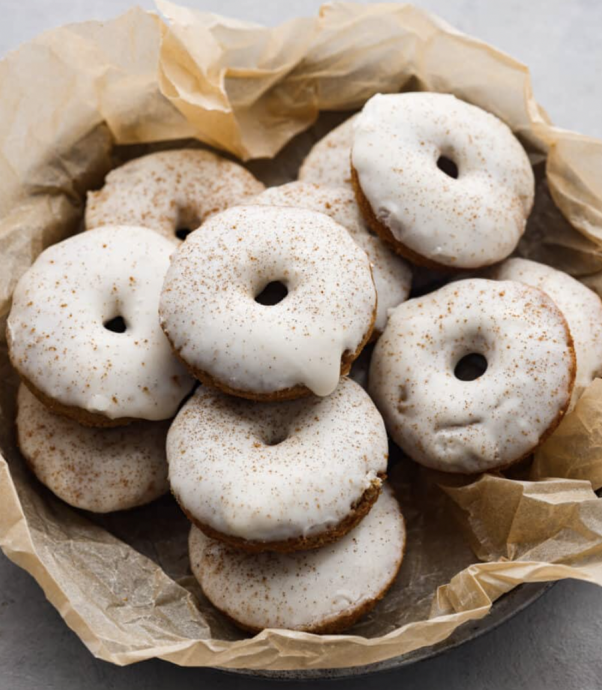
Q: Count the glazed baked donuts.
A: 11